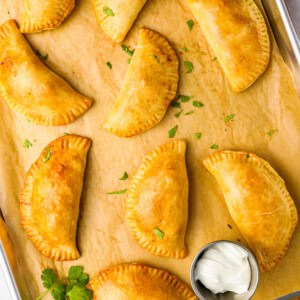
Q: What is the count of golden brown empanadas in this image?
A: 9